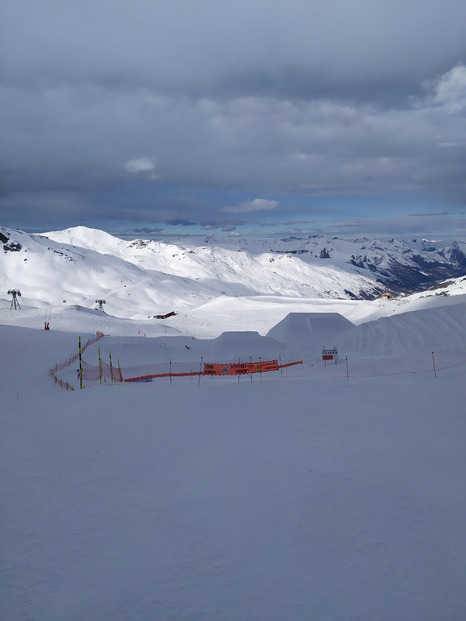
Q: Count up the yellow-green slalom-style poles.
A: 4